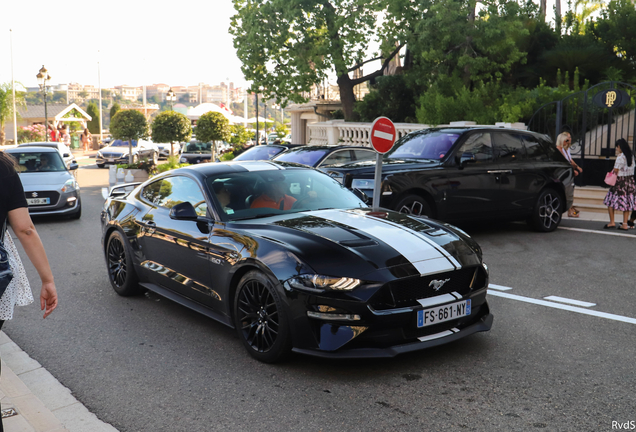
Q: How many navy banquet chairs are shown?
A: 0